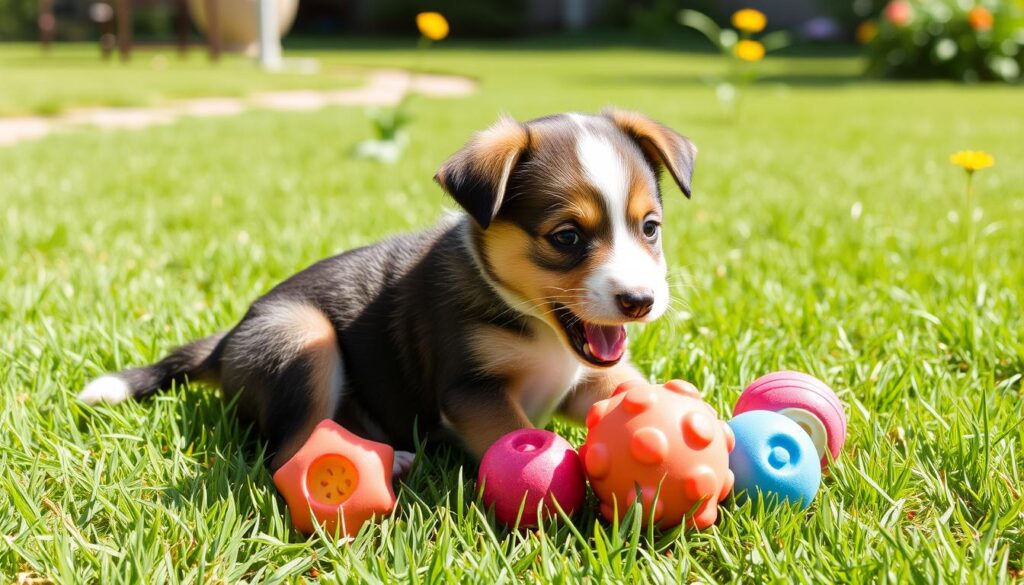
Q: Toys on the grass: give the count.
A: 5